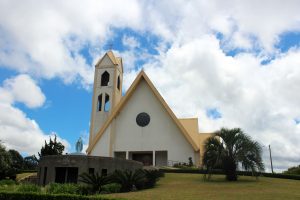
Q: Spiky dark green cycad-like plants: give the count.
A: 3